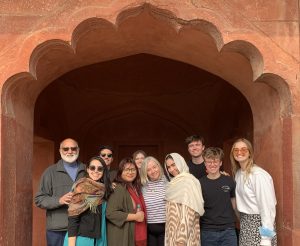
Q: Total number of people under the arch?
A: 10